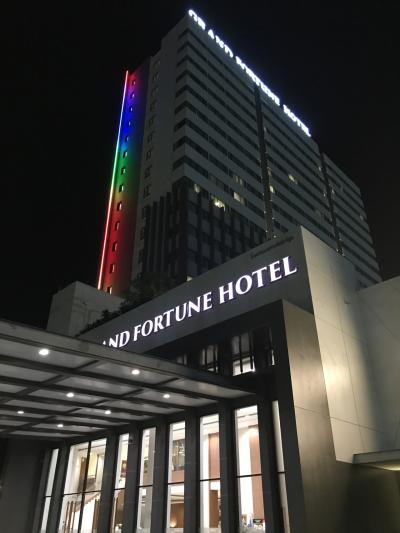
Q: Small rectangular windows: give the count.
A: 13